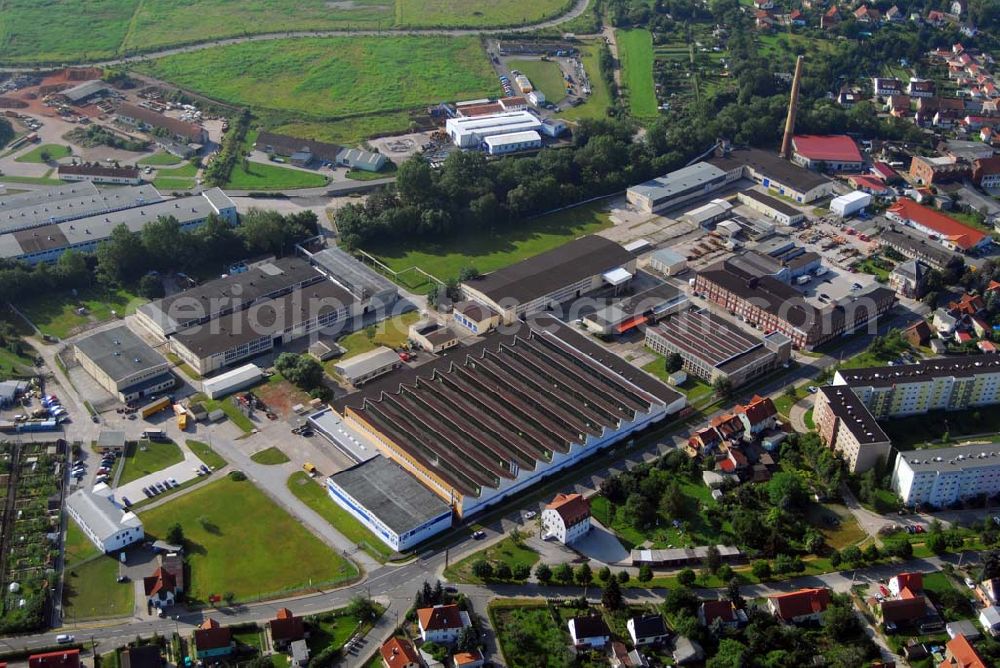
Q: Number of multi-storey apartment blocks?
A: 3